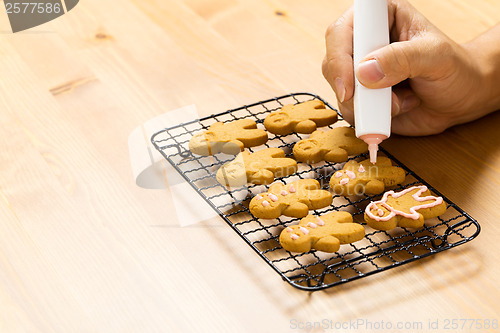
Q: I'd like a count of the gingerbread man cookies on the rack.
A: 8